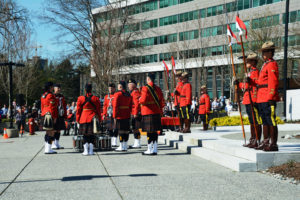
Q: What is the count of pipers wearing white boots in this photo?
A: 7